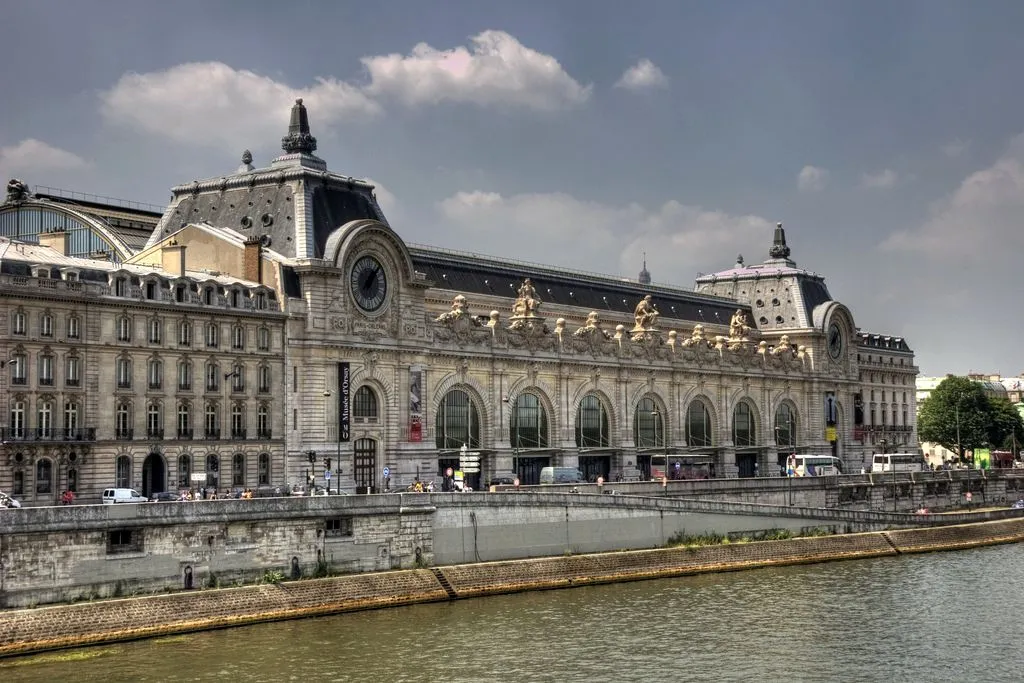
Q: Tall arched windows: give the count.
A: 7